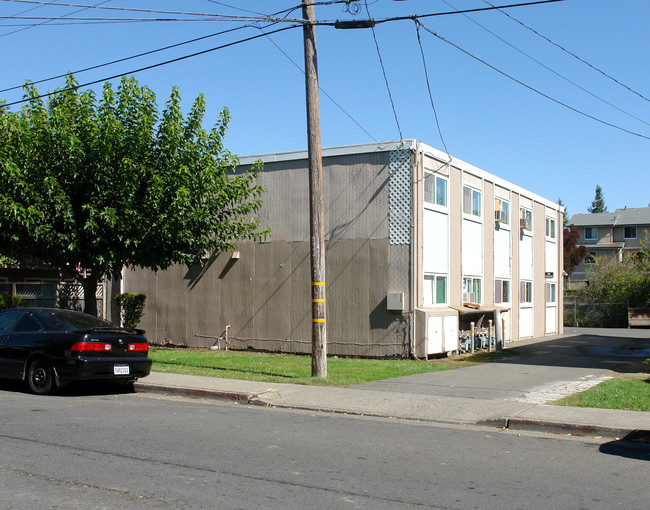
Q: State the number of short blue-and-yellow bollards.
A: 3